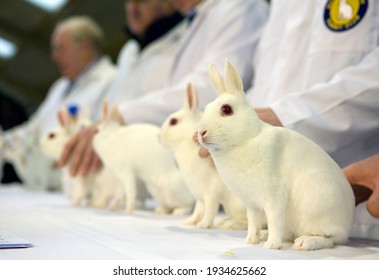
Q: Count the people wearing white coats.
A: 4